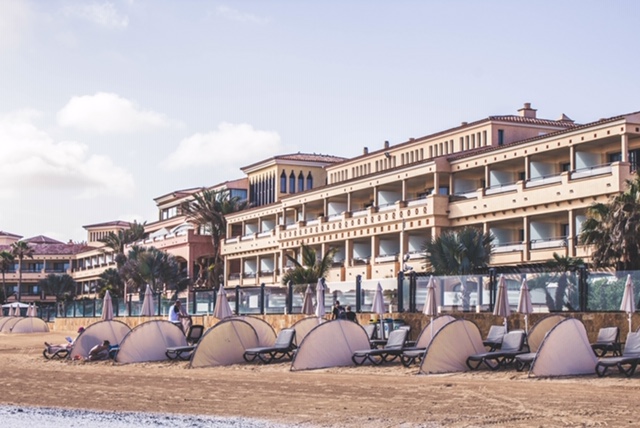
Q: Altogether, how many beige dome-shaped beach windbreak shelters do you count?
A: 13